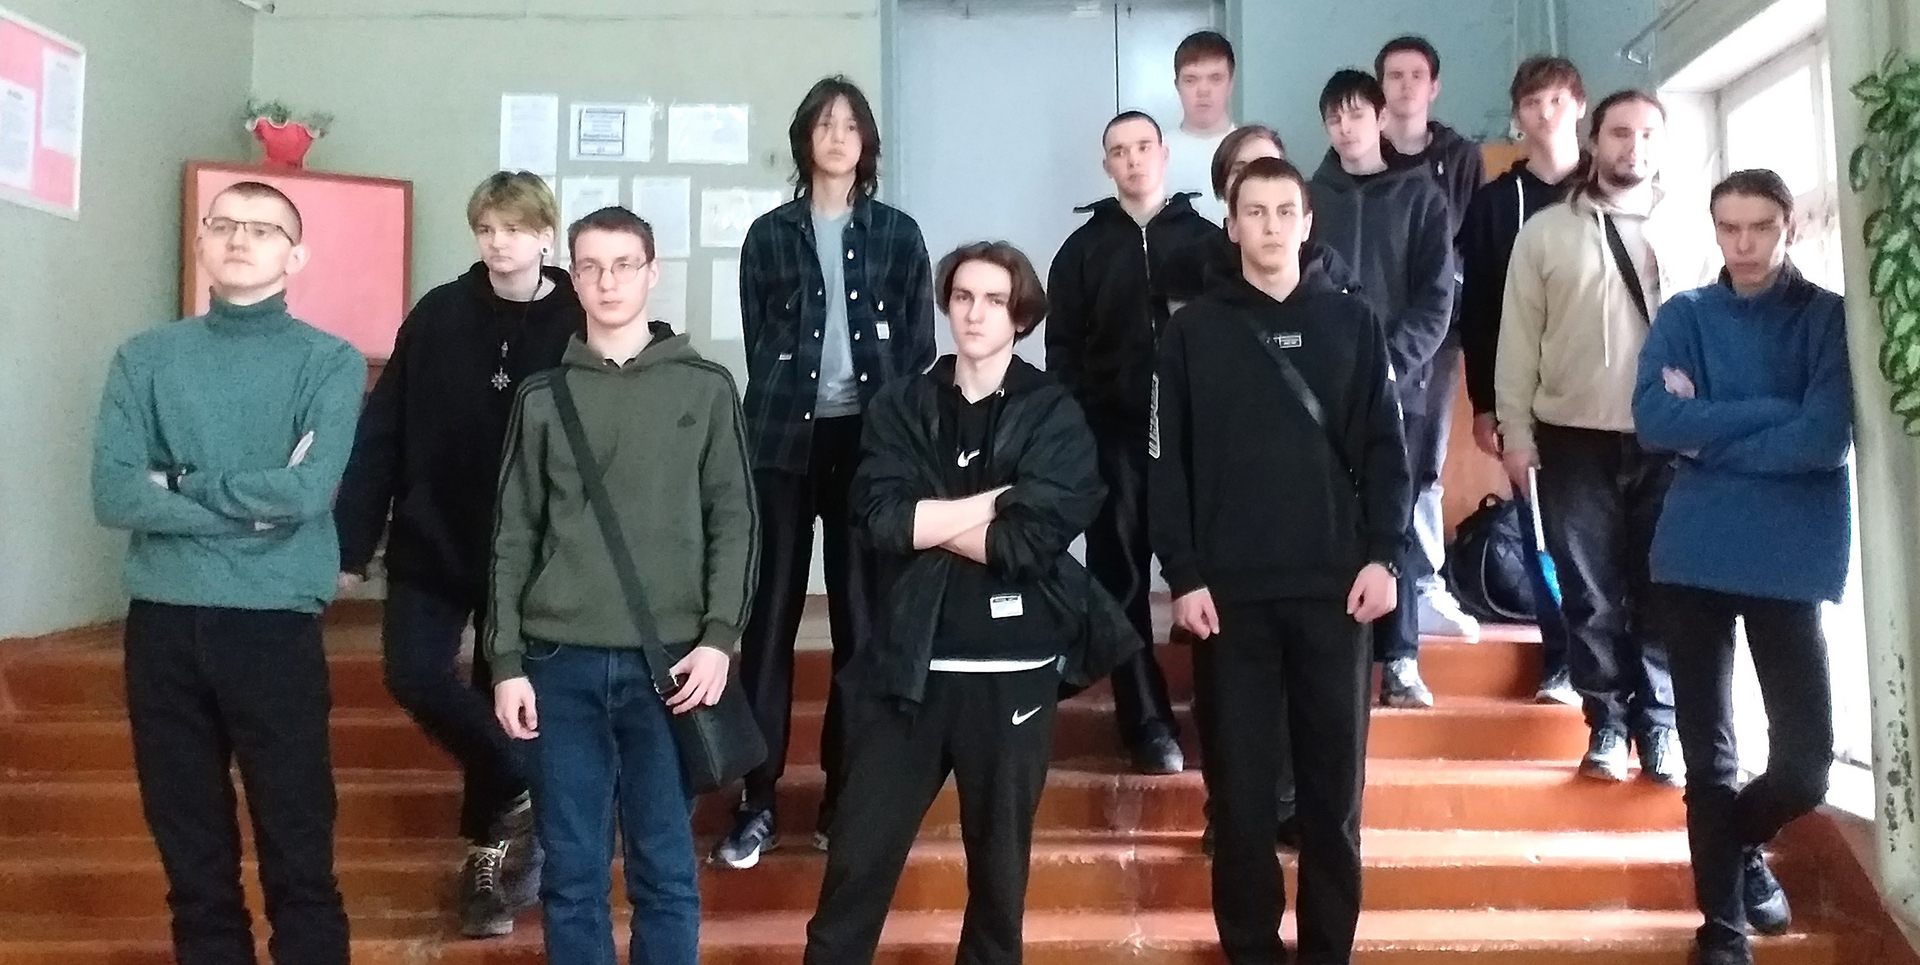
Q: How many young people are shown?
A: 14